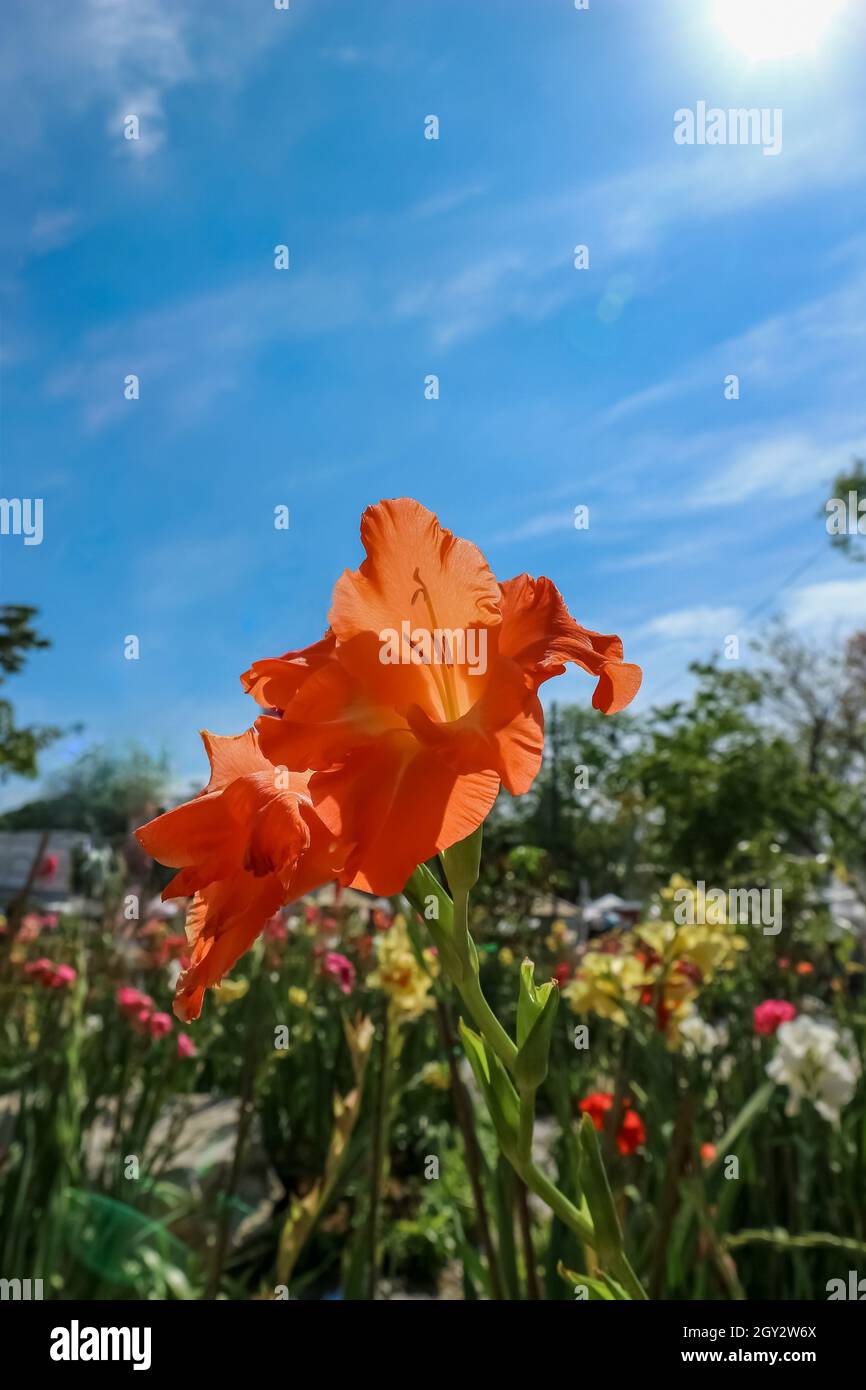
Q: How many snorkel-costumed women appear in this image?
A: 0